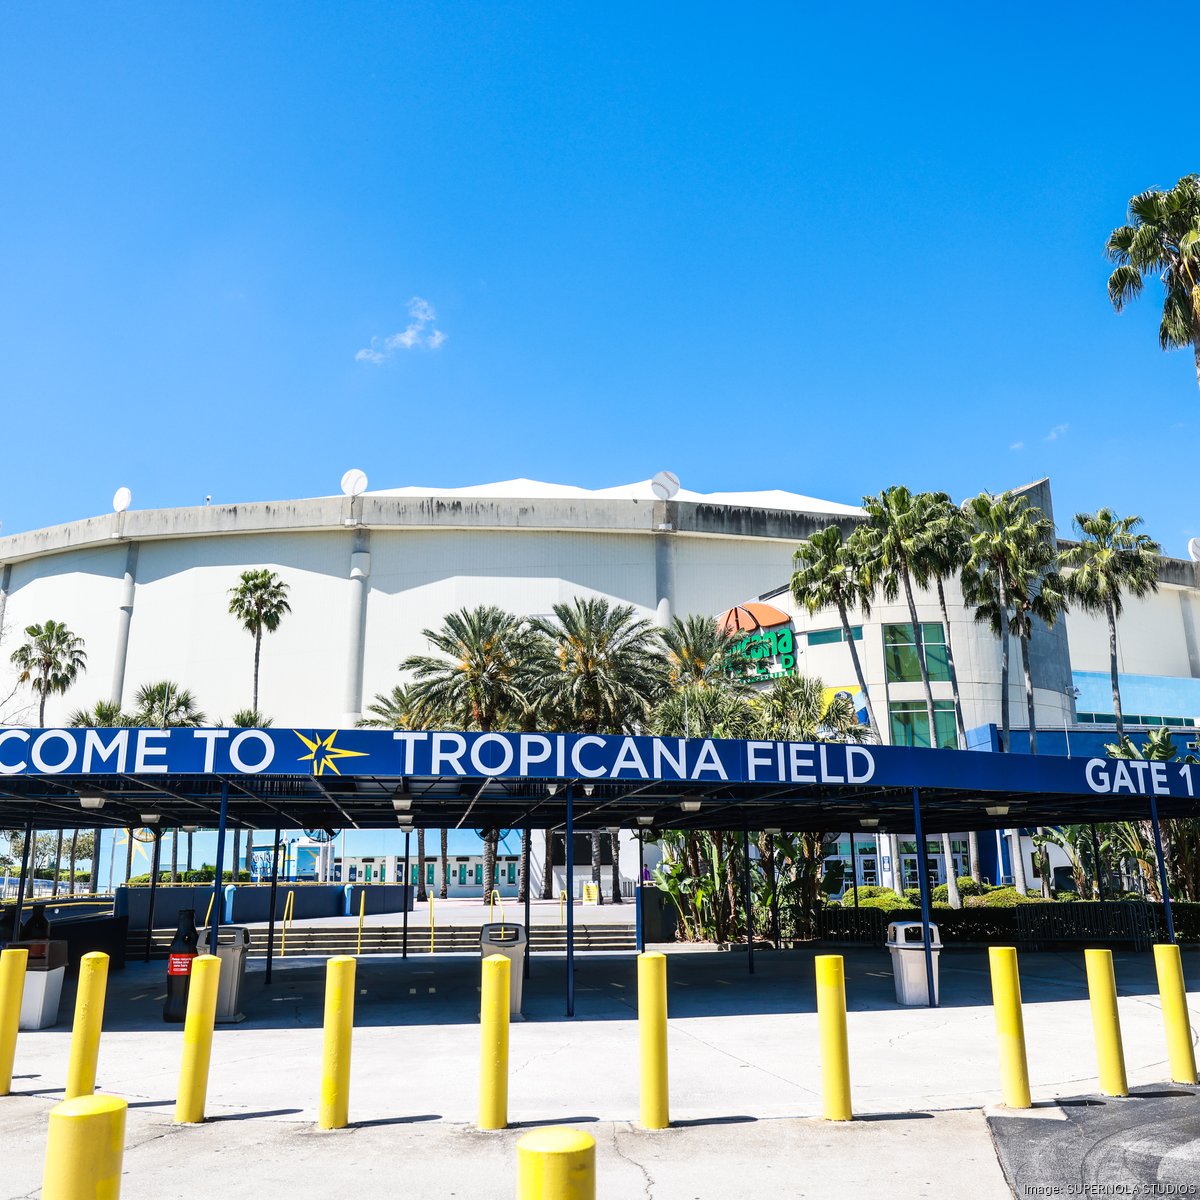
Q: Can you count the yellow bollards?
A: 12